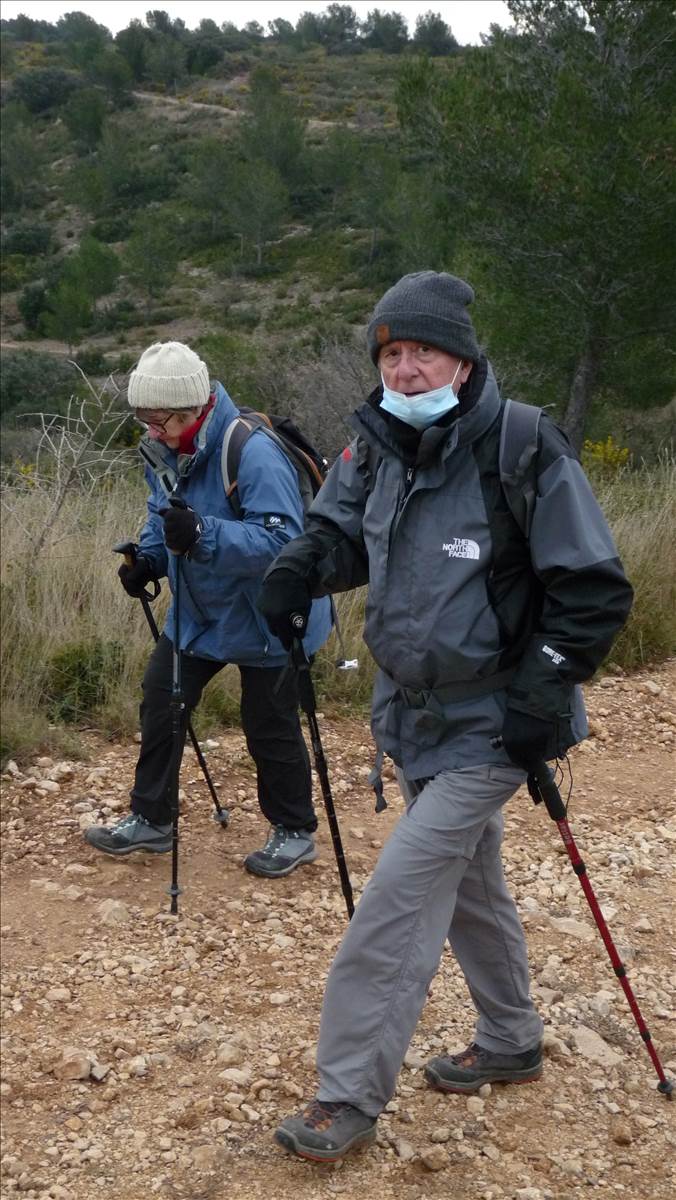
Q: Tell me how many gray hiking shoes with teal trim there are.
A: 2